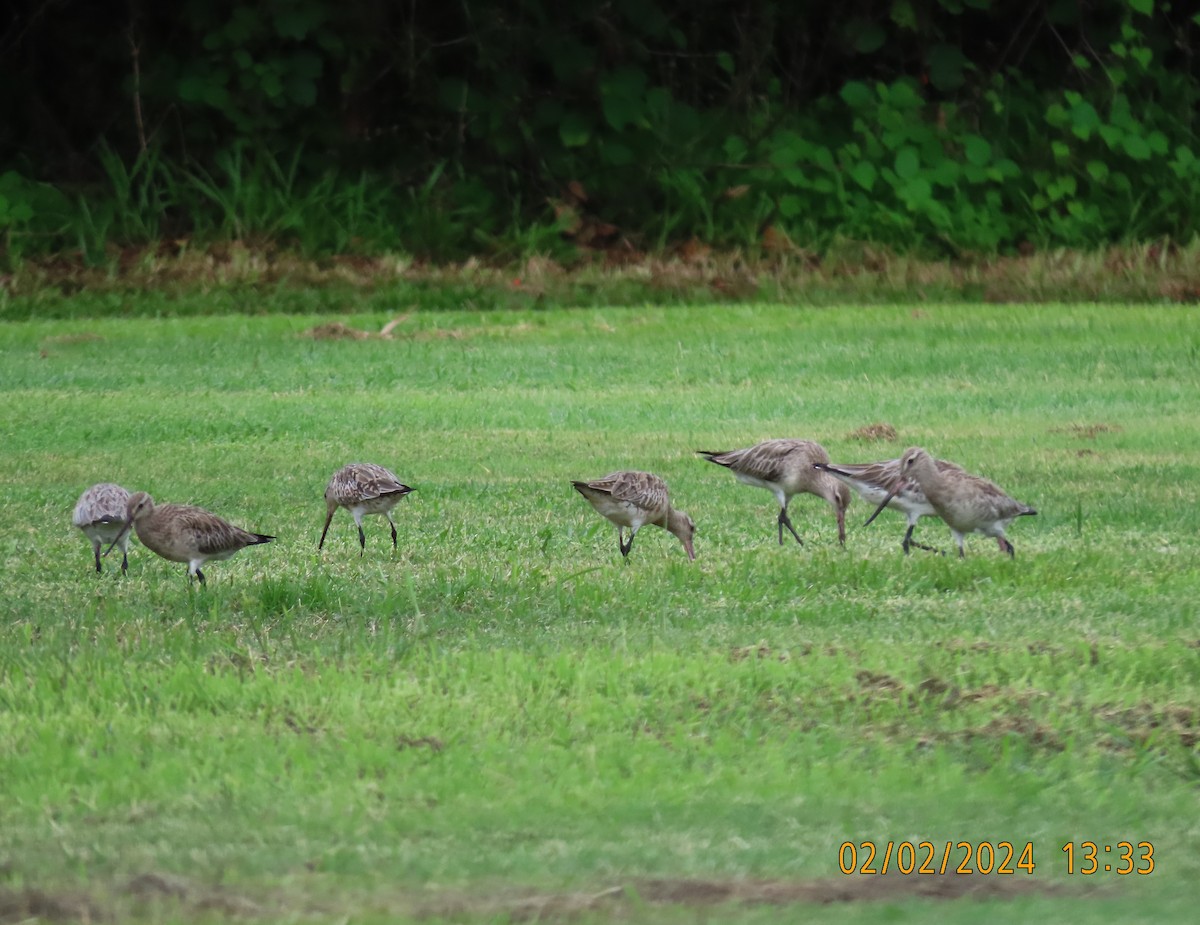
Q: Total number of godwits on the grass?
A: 7